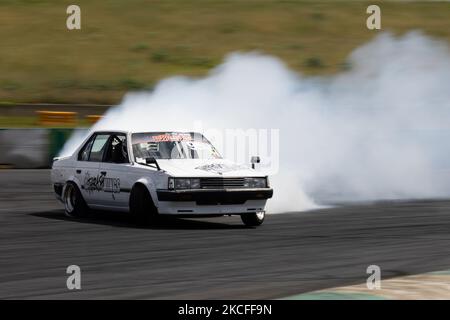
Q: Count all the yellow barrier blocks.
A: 2